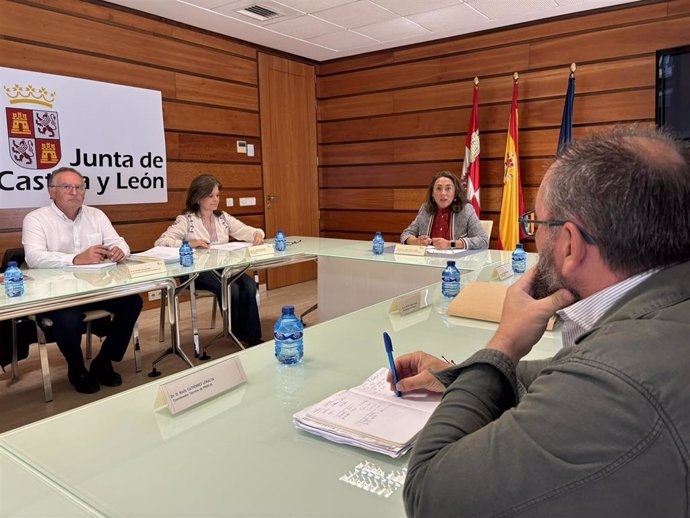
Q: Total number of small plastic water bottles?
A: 7